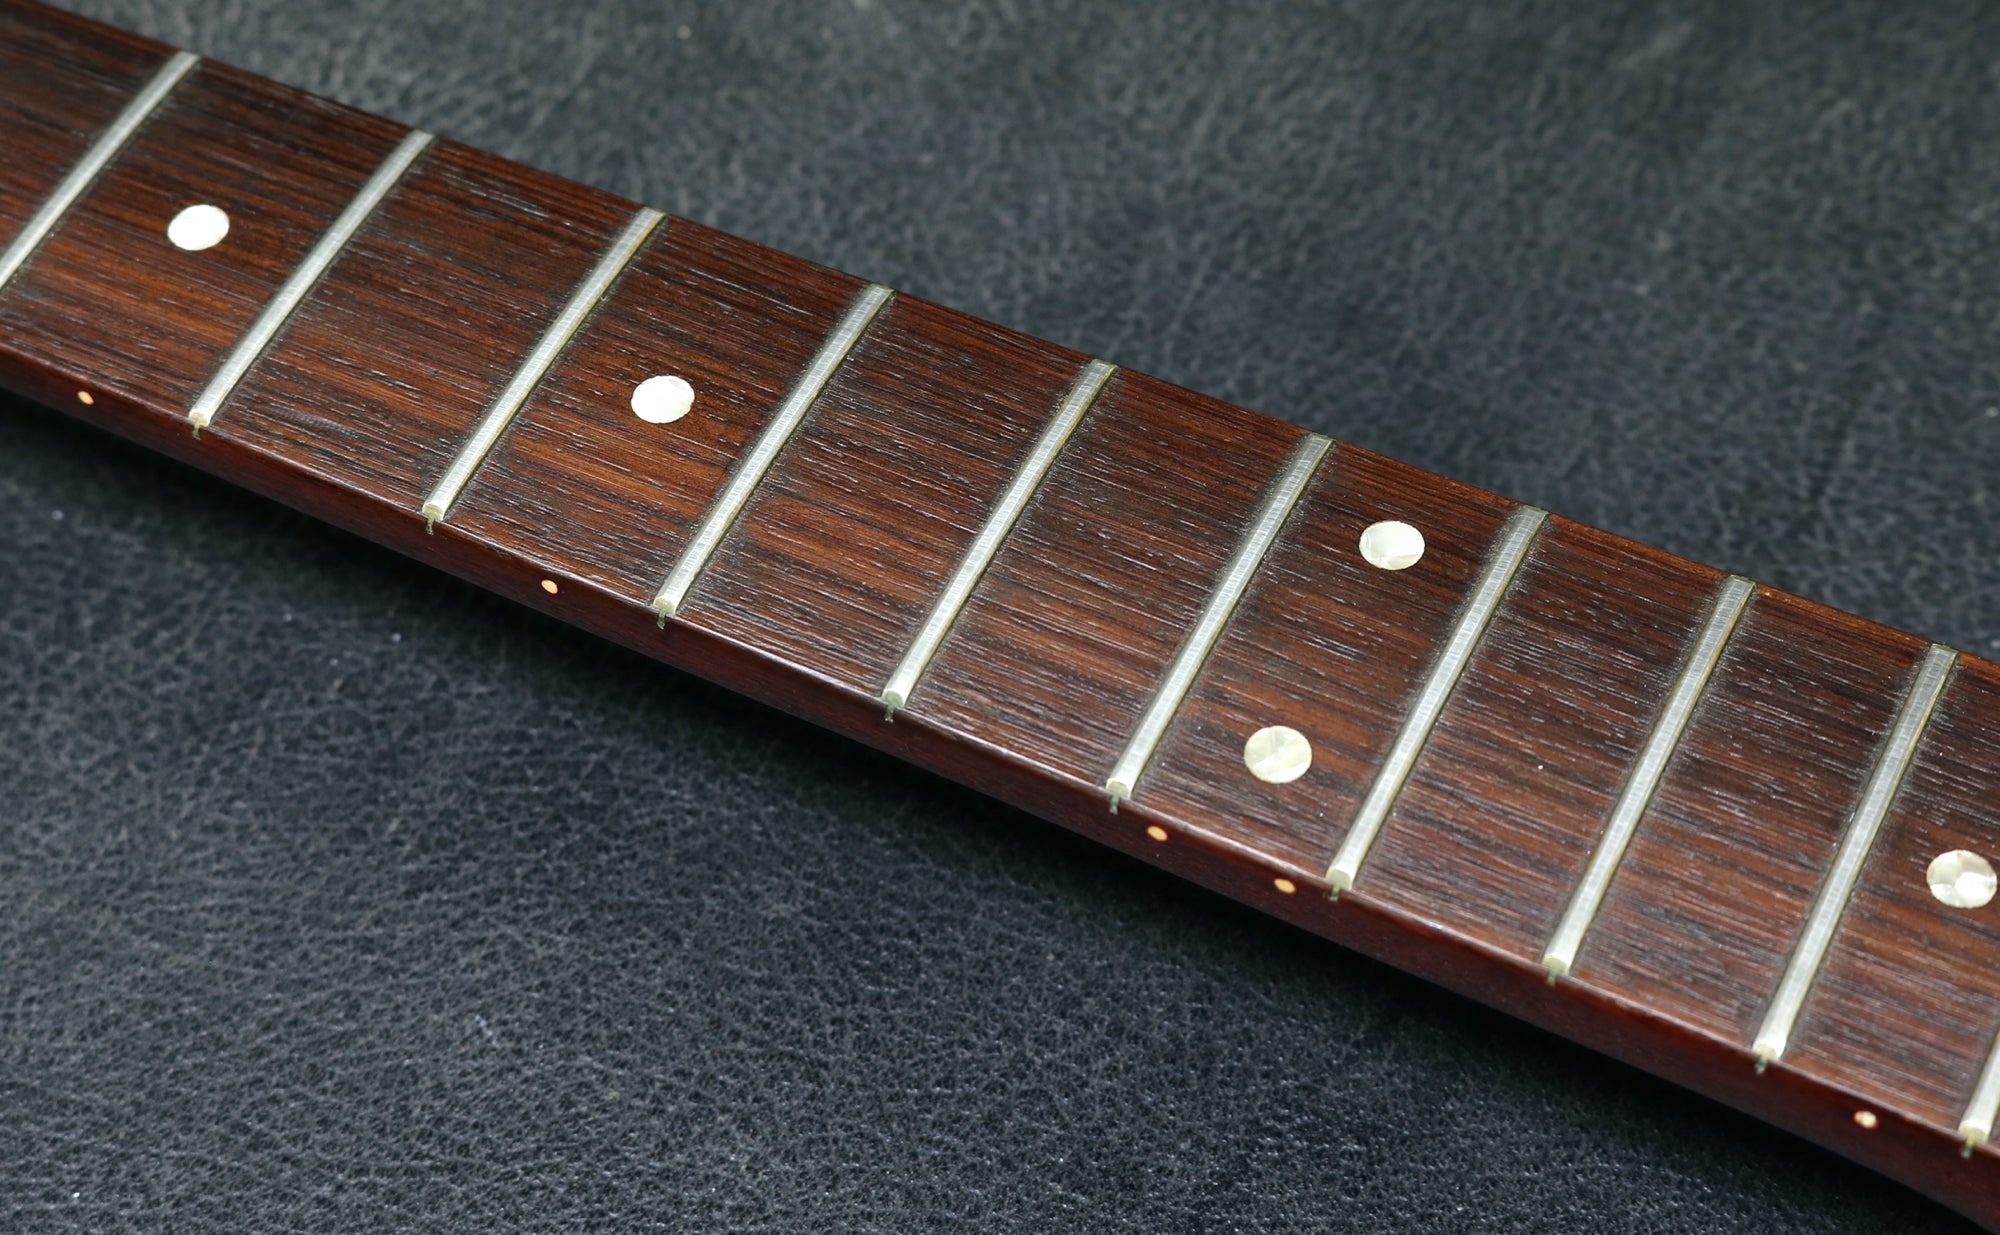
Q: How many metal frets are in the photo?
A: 10